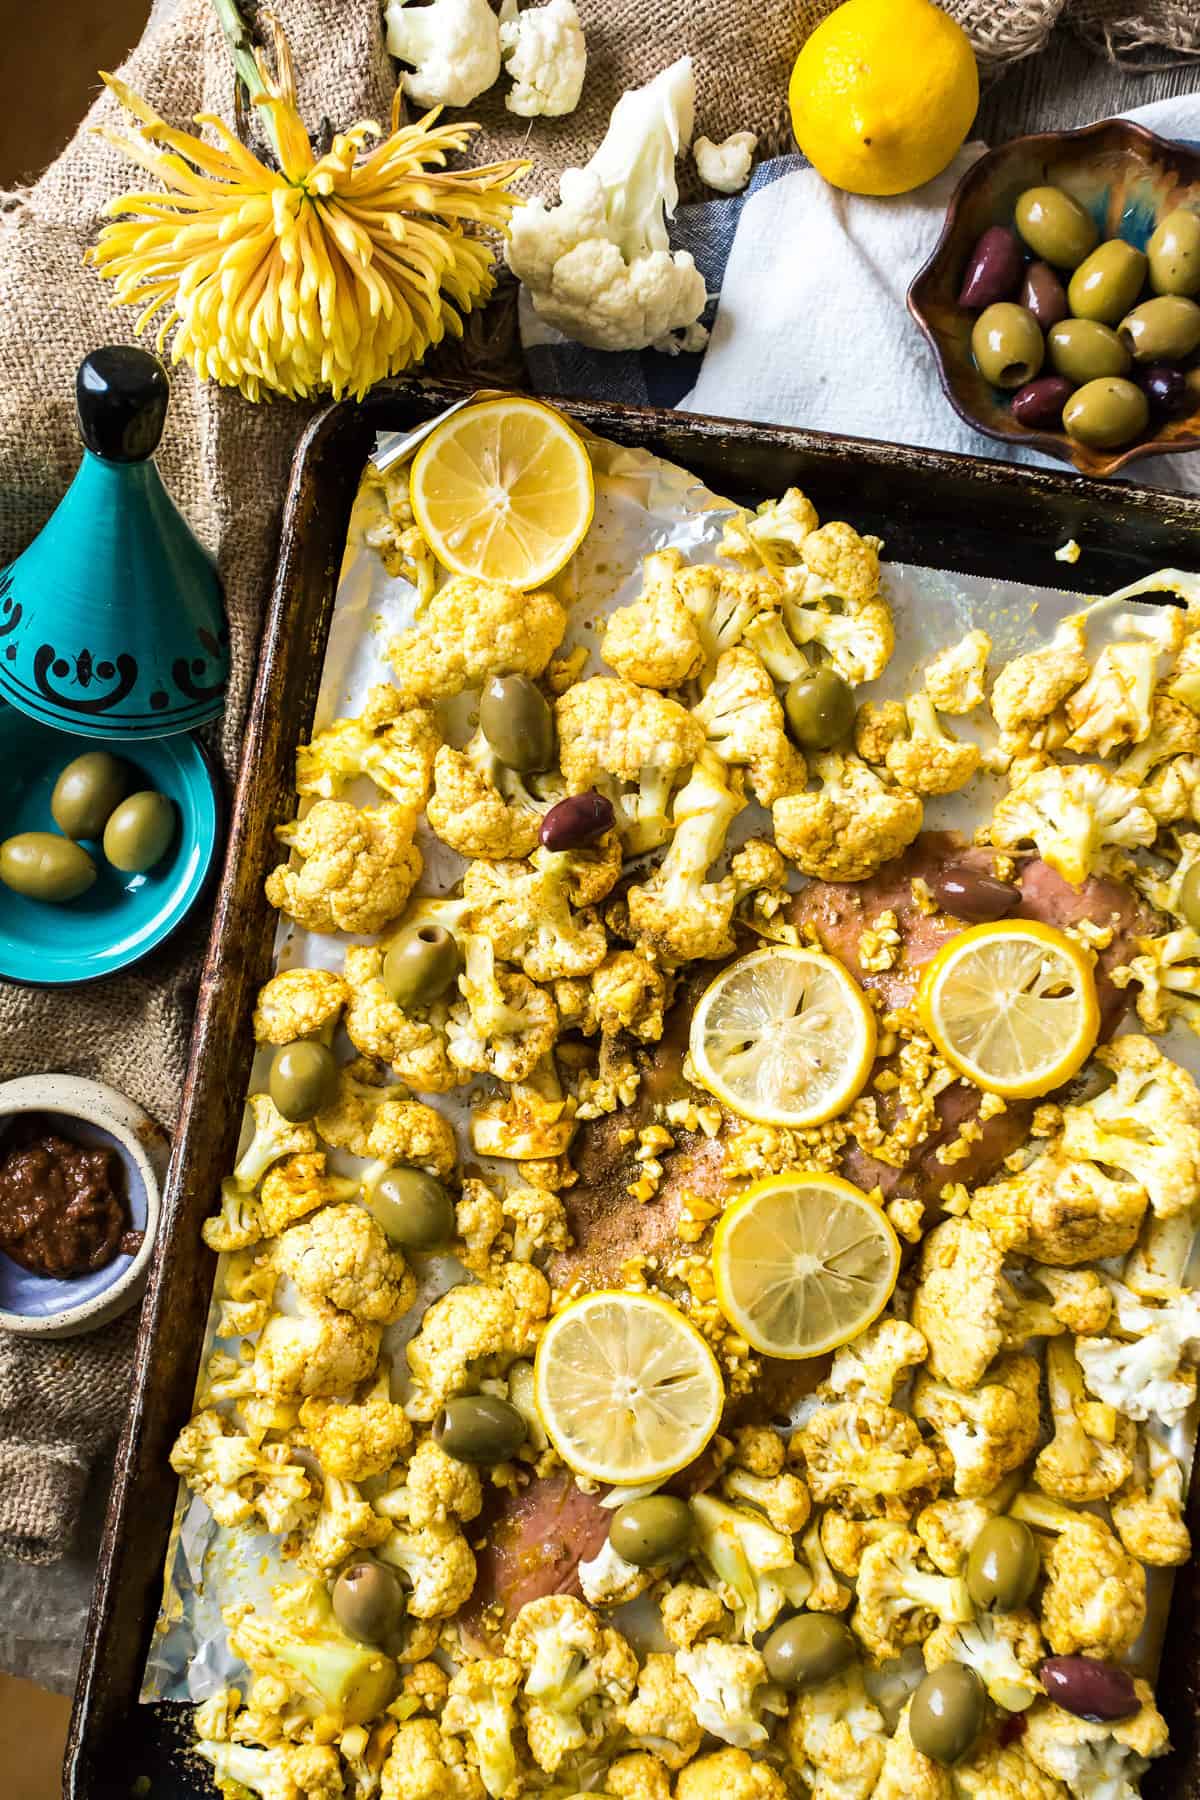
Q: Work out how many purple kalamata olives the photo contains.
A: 7